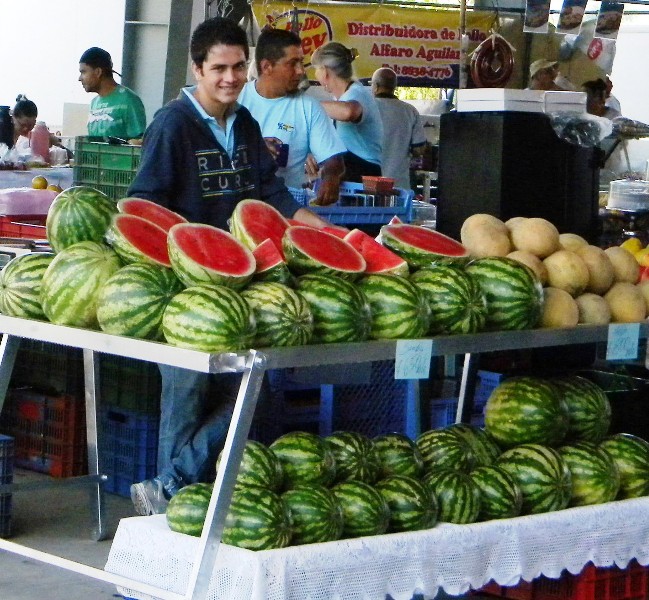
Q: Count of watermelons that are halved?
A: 6